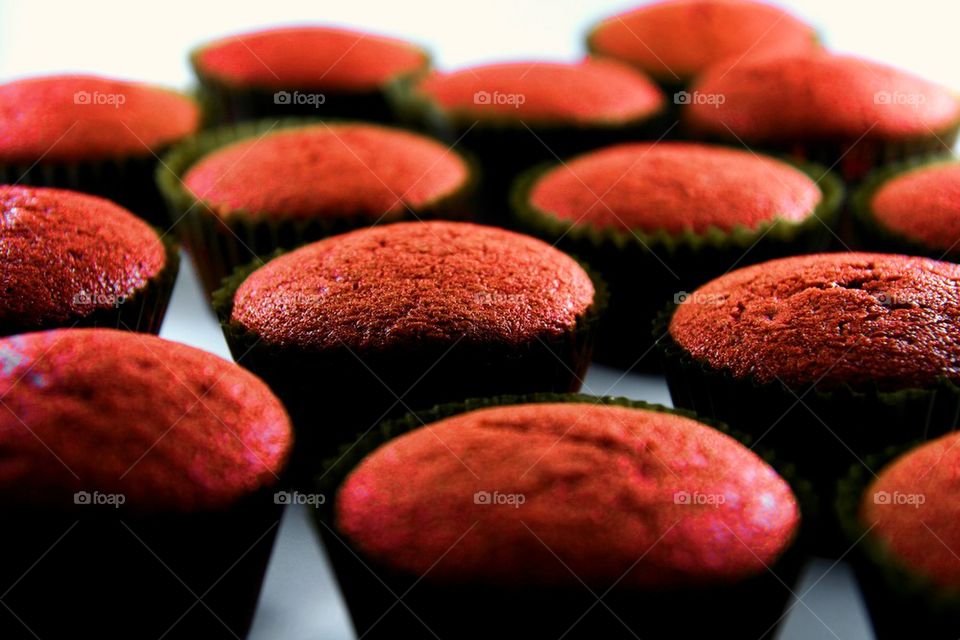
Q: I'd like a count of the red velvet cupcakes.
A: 14